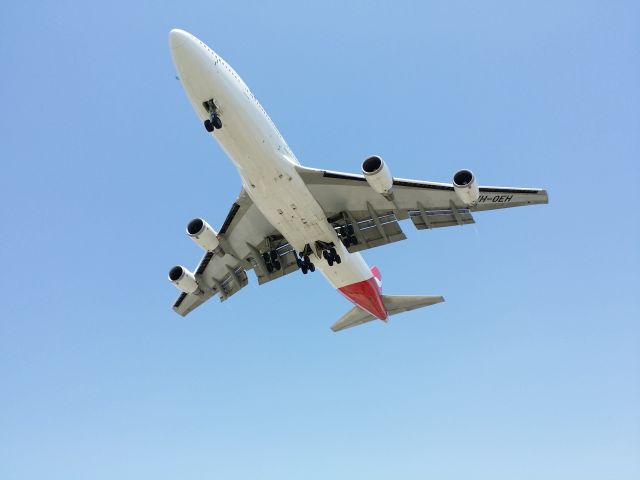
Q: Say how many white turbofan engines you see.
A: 4